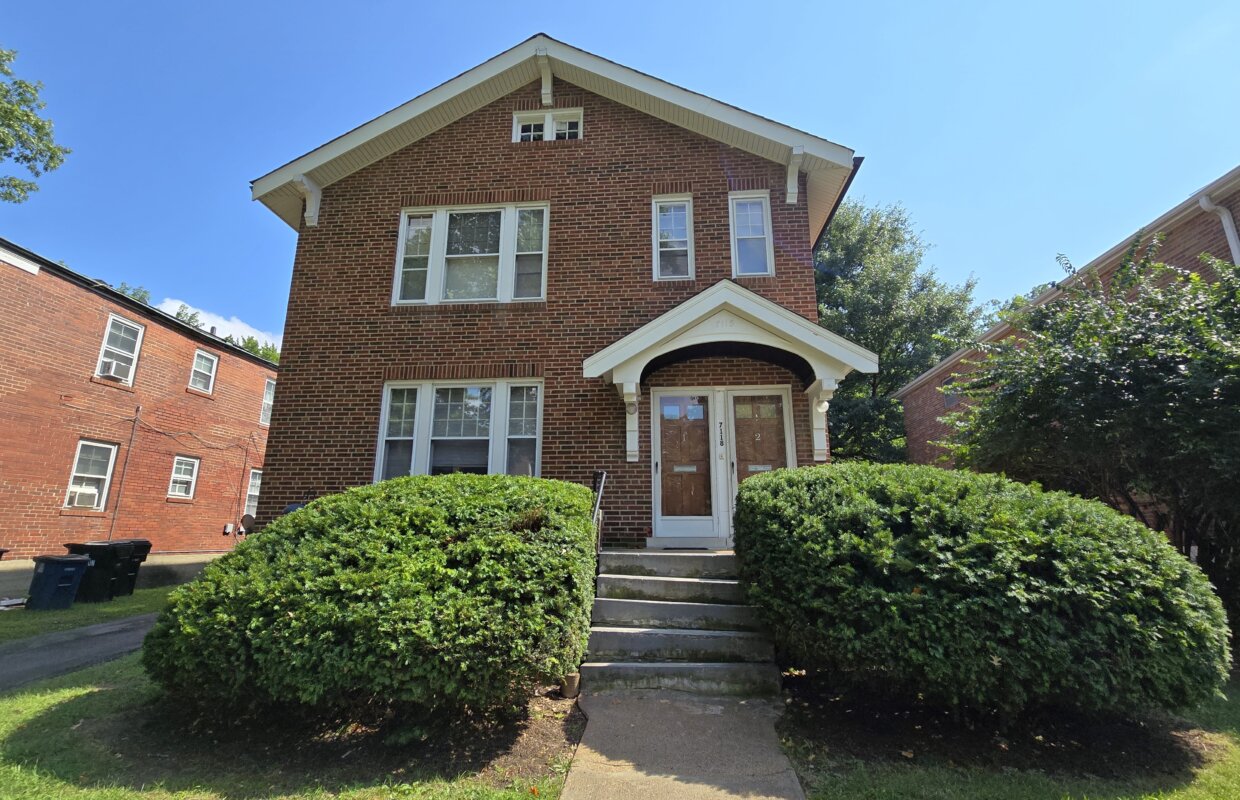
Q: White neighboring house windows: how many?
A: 6